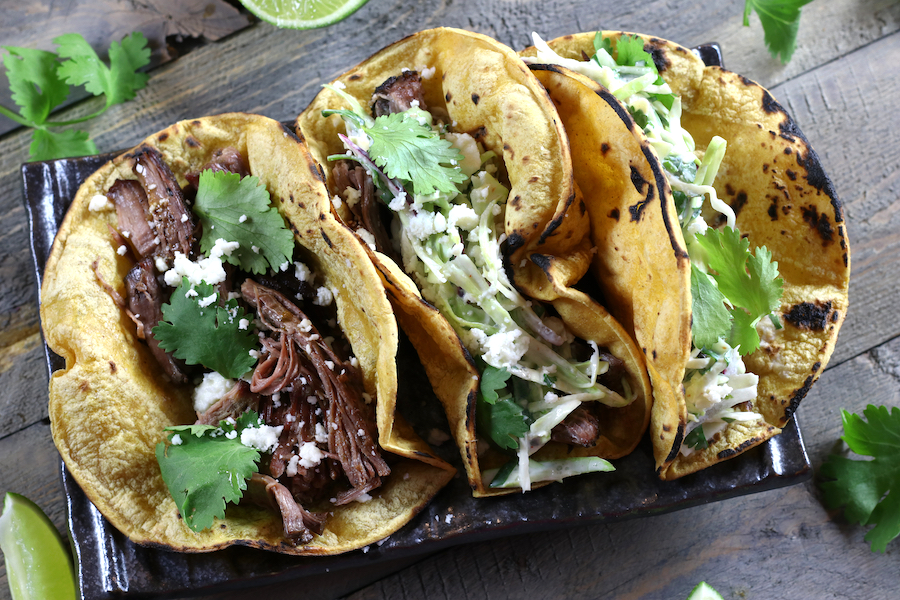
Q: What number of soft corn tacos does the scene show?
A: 3